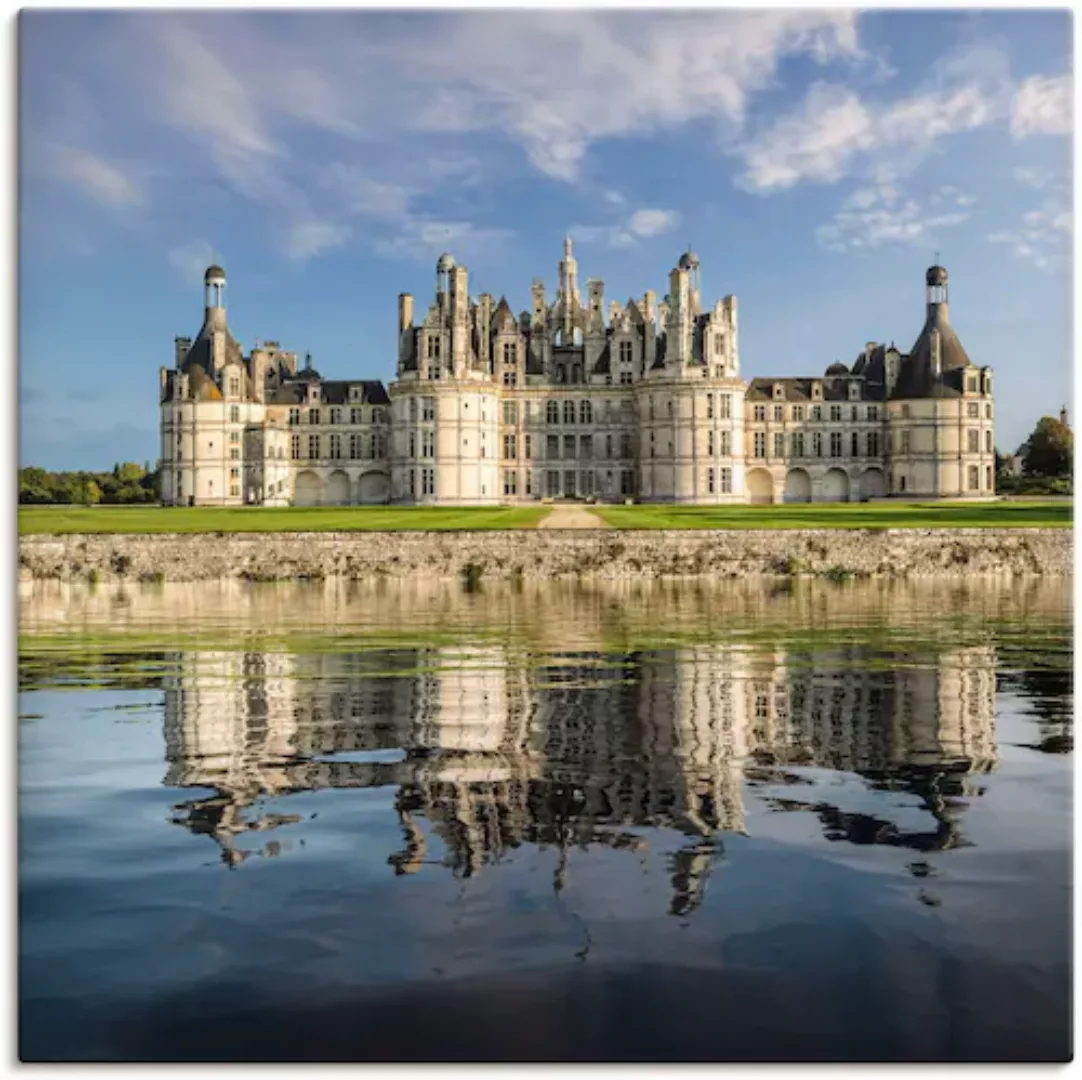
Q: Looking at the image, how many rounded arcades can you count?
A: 7